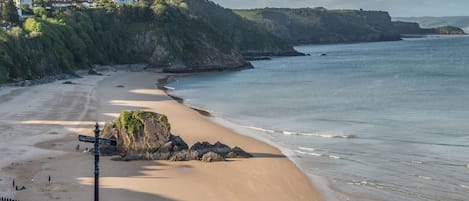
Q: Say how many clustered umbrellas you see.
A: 0